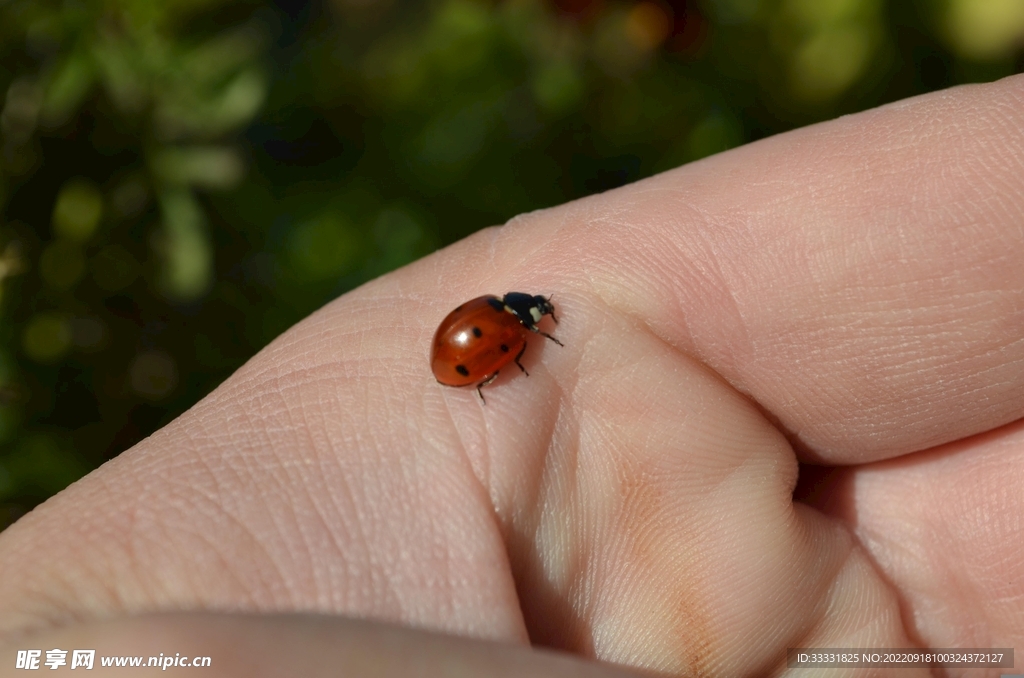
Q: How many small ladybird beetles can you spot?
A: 1